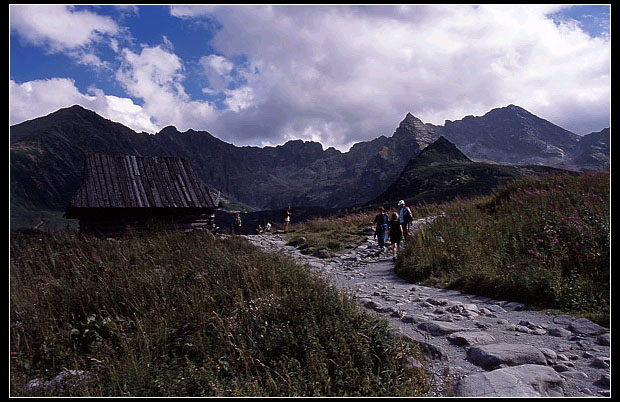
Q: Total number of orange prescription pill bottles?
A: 0